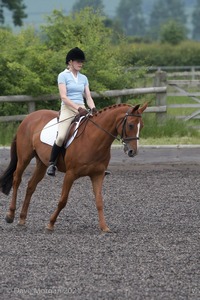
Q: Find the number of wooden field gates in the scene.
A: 1